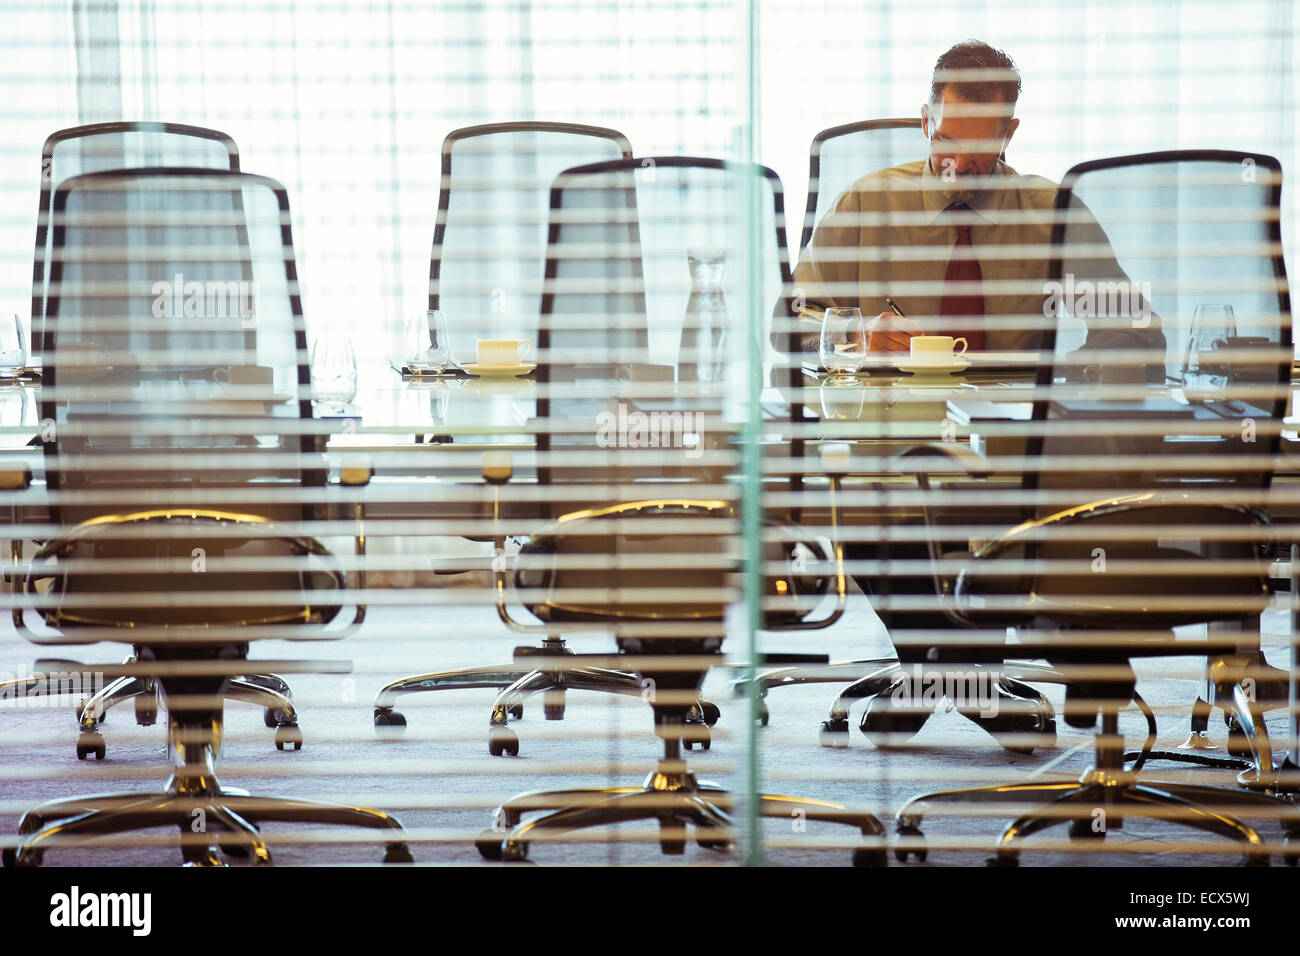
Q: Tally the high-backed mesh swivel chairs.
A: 6